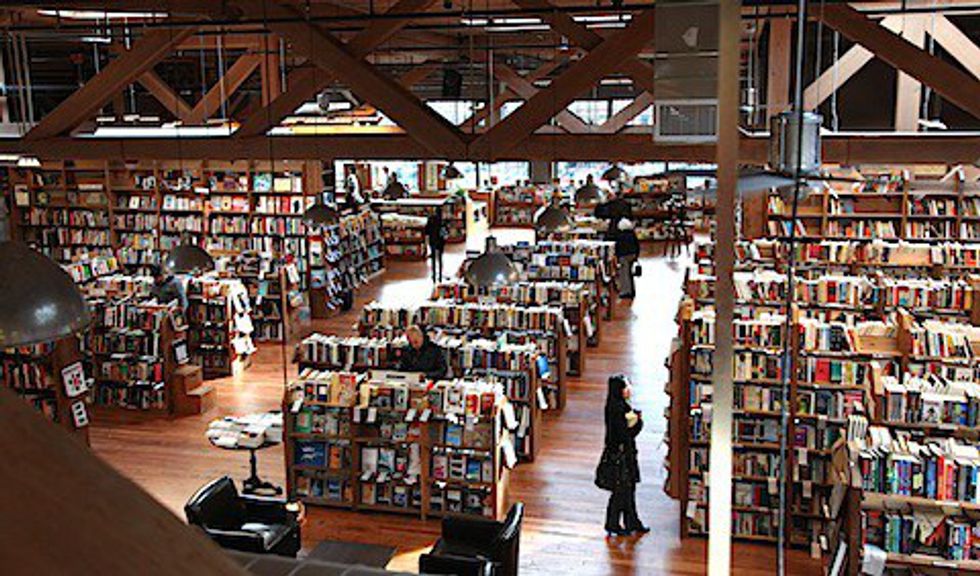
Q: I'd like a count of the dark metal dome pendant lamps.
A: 9